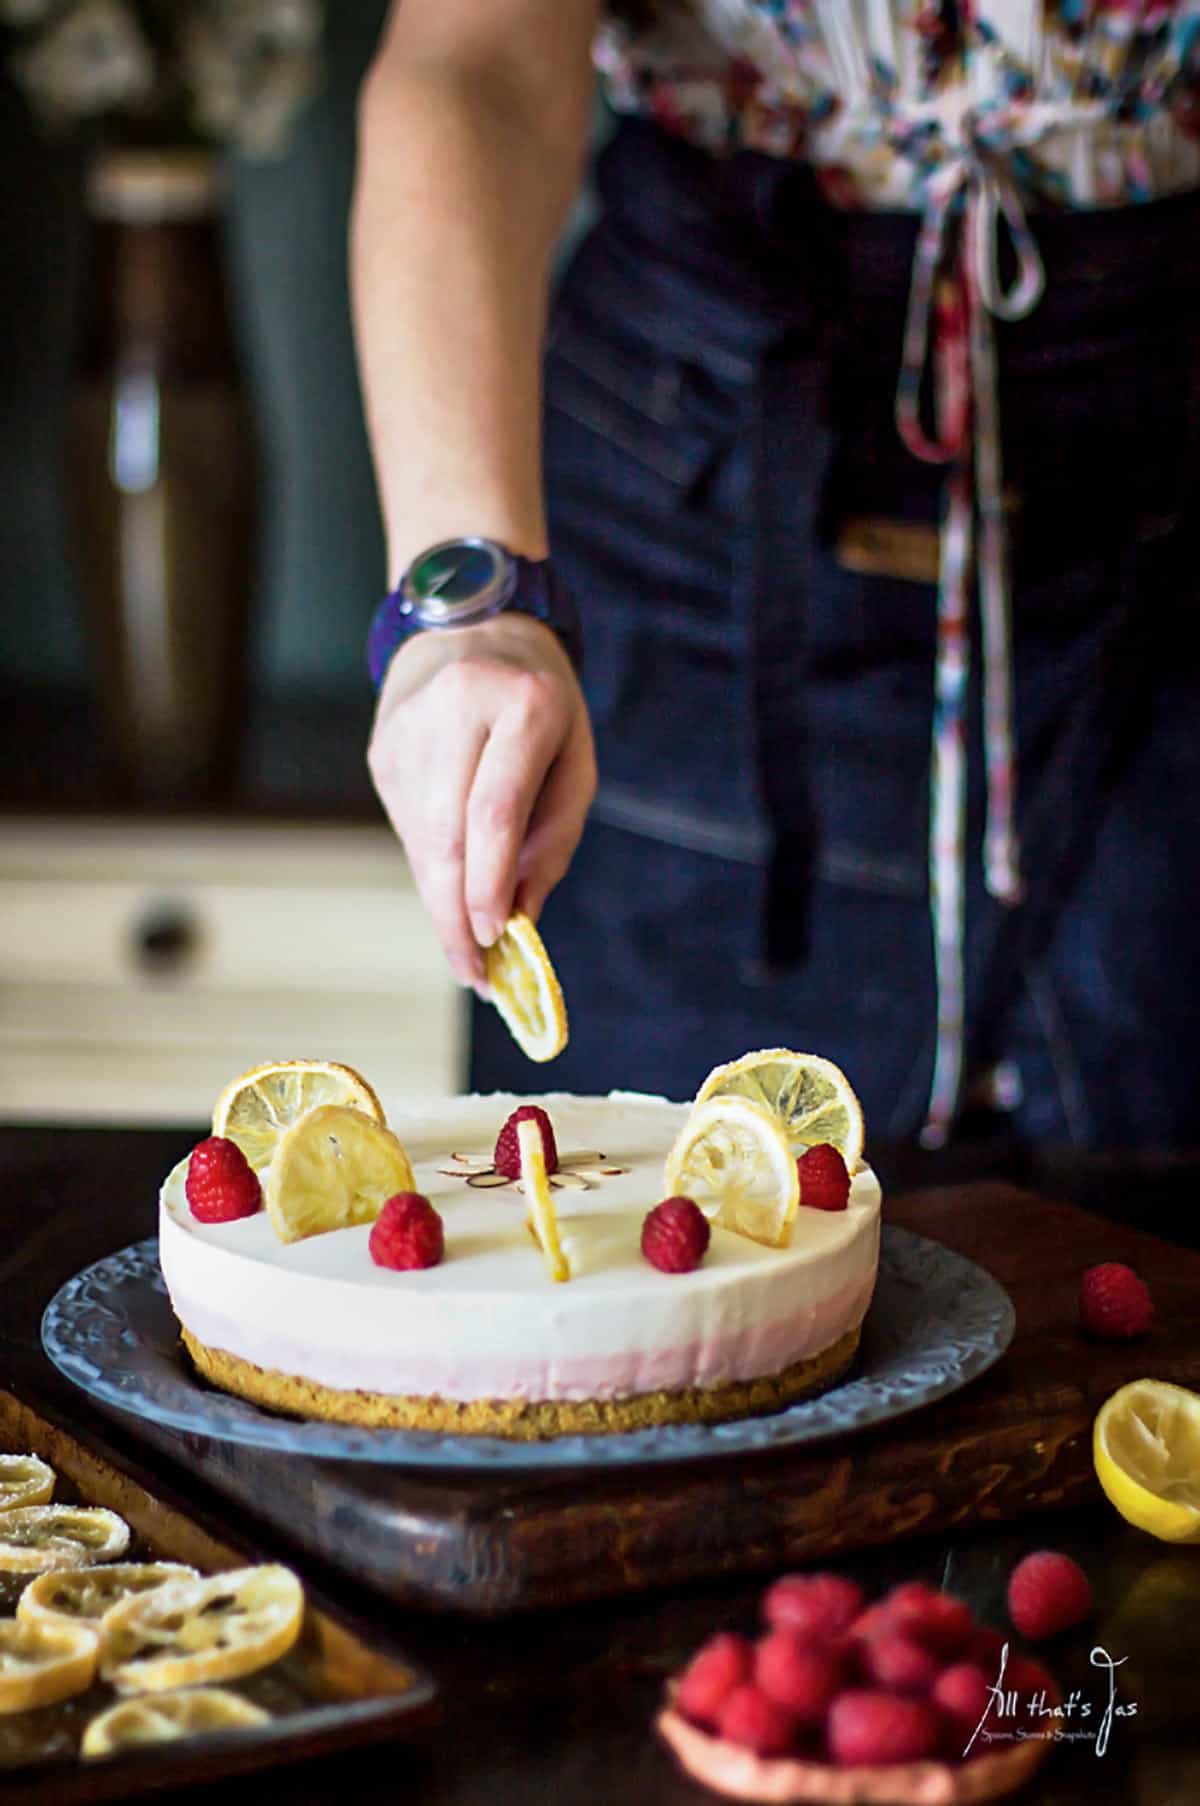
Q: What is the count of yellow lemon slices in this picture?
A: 12